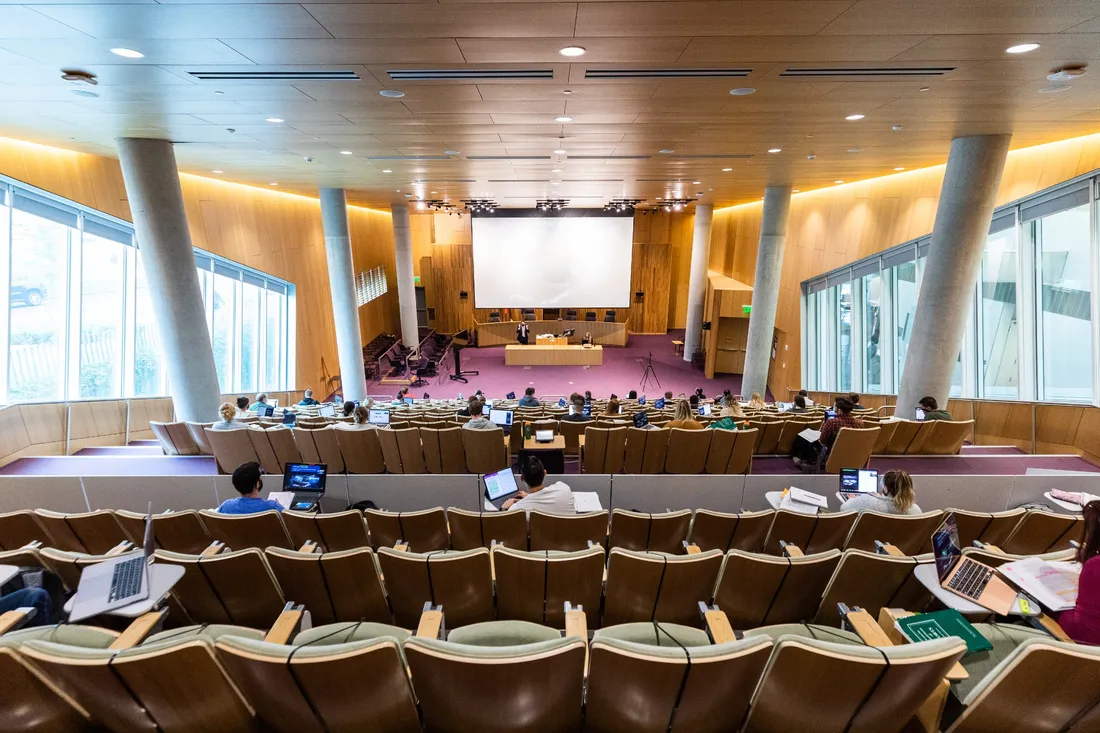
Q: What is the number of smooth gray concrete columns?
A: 6